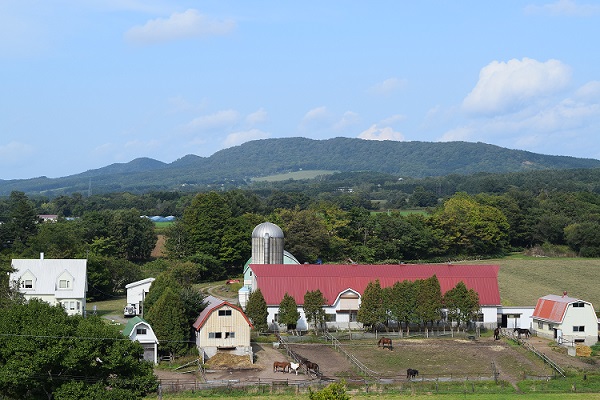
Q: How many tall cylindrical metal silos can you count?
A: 1